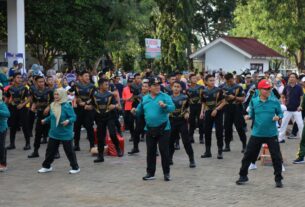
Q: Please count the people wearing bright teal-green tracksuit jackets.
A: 4